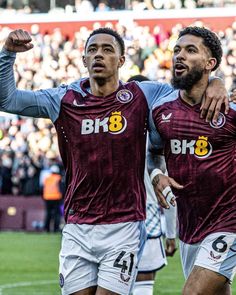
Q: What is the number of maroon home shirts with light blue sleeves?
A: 2